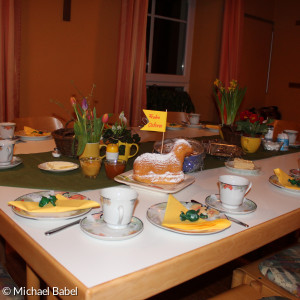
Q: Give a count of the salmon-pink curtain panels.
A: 3